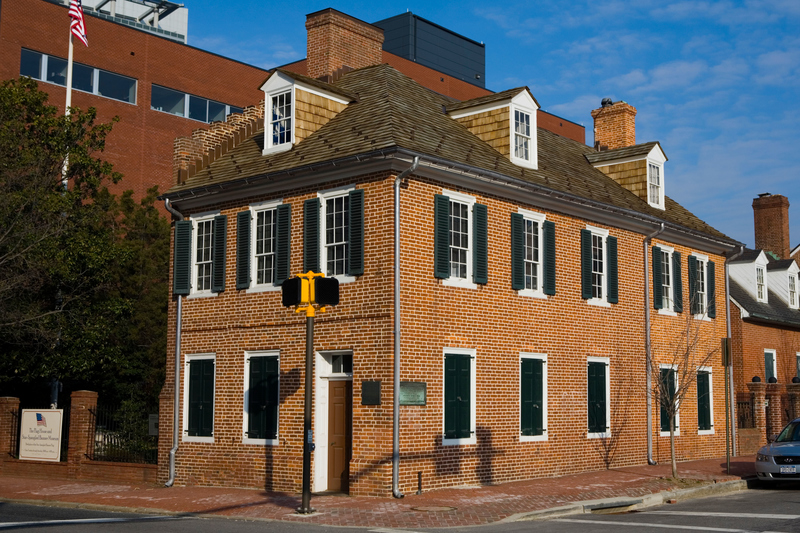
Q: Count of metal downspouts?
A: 4